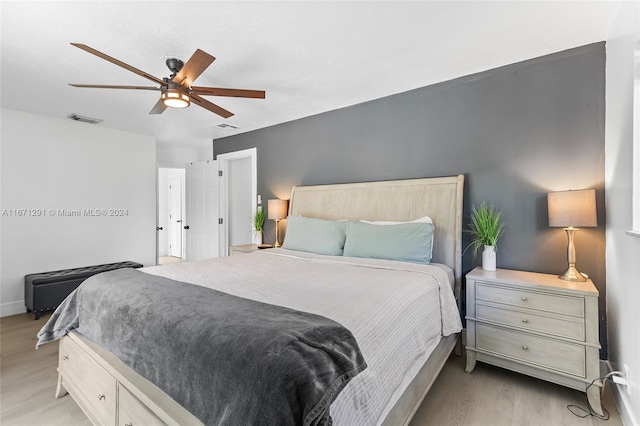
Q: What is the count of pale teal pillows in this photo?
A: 2